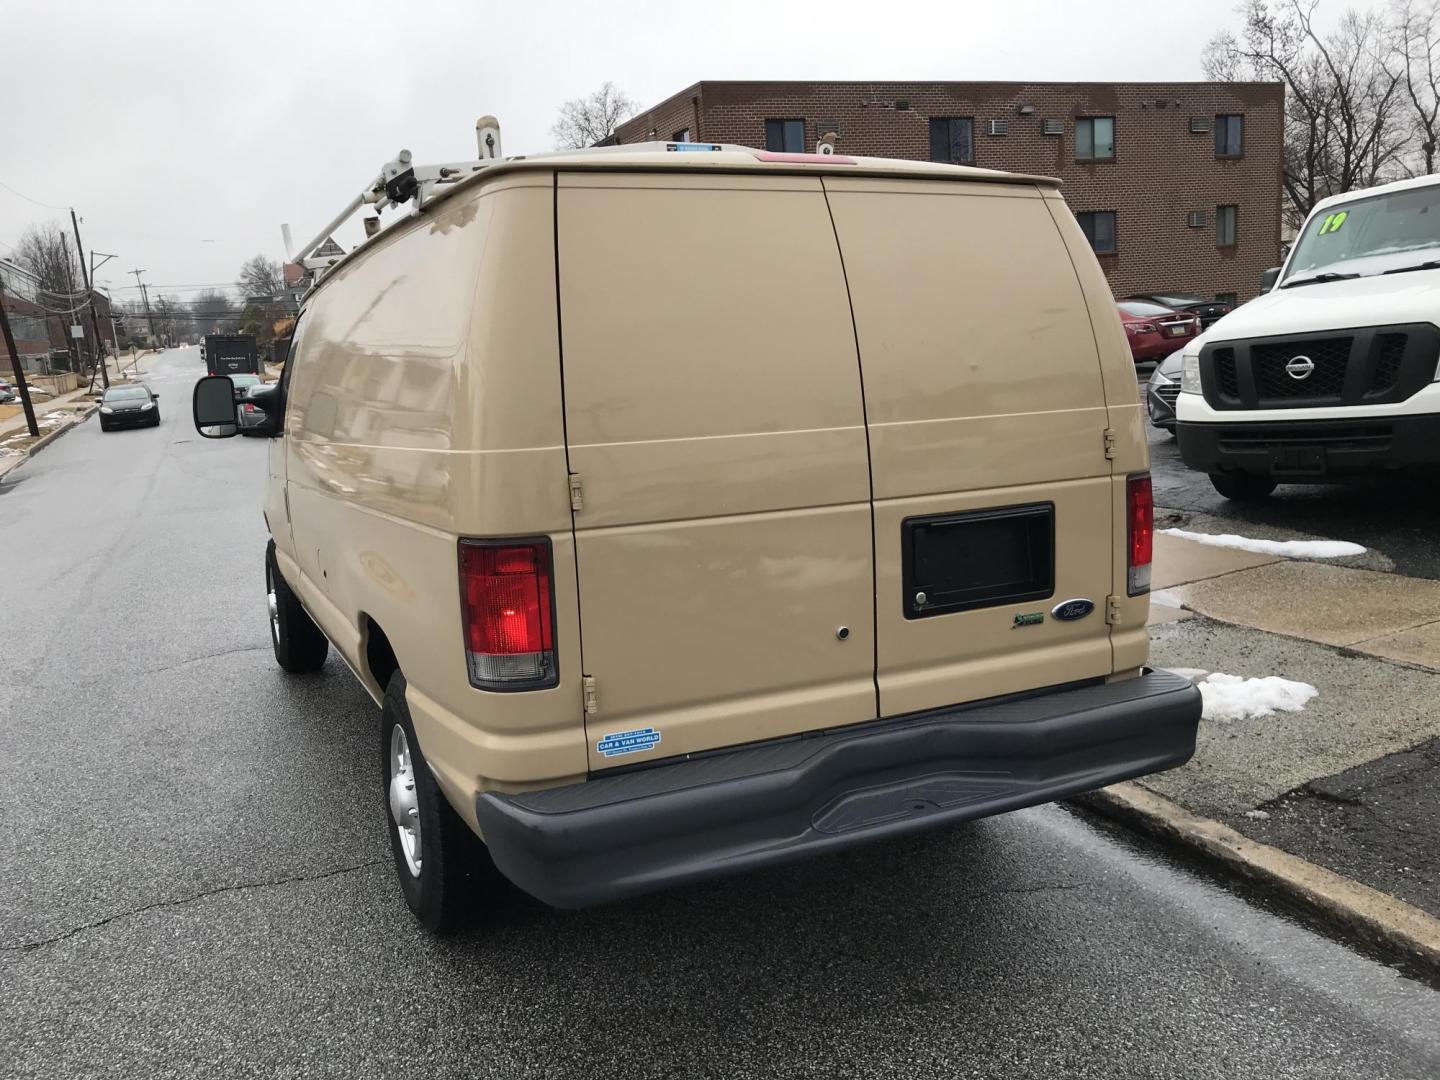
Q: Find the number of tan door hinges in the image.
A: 4